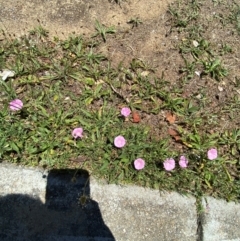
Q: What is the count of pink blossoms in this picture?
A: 8